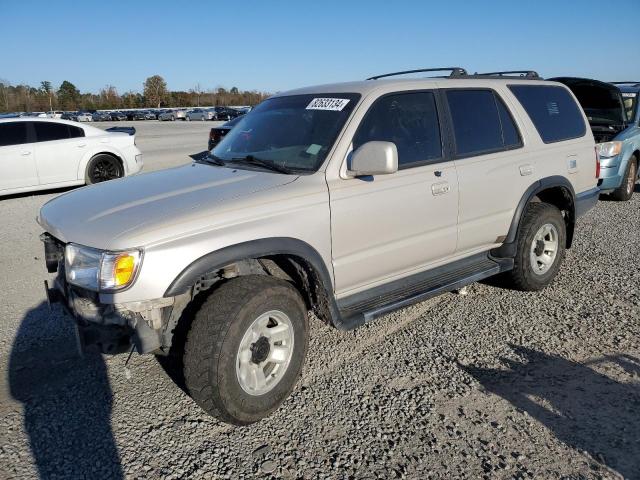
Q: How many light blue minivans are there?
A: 1